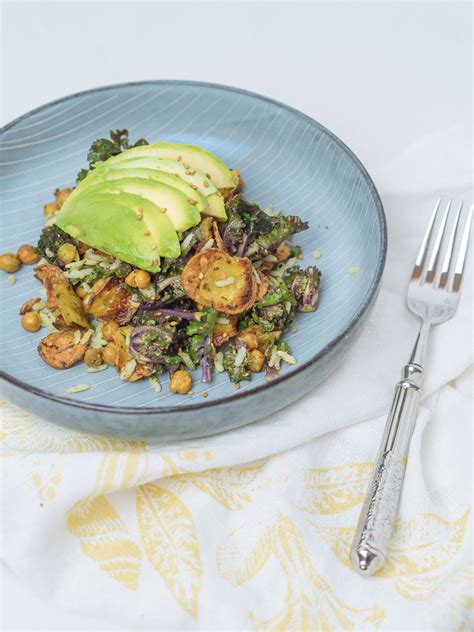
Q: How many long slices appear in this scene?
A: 6